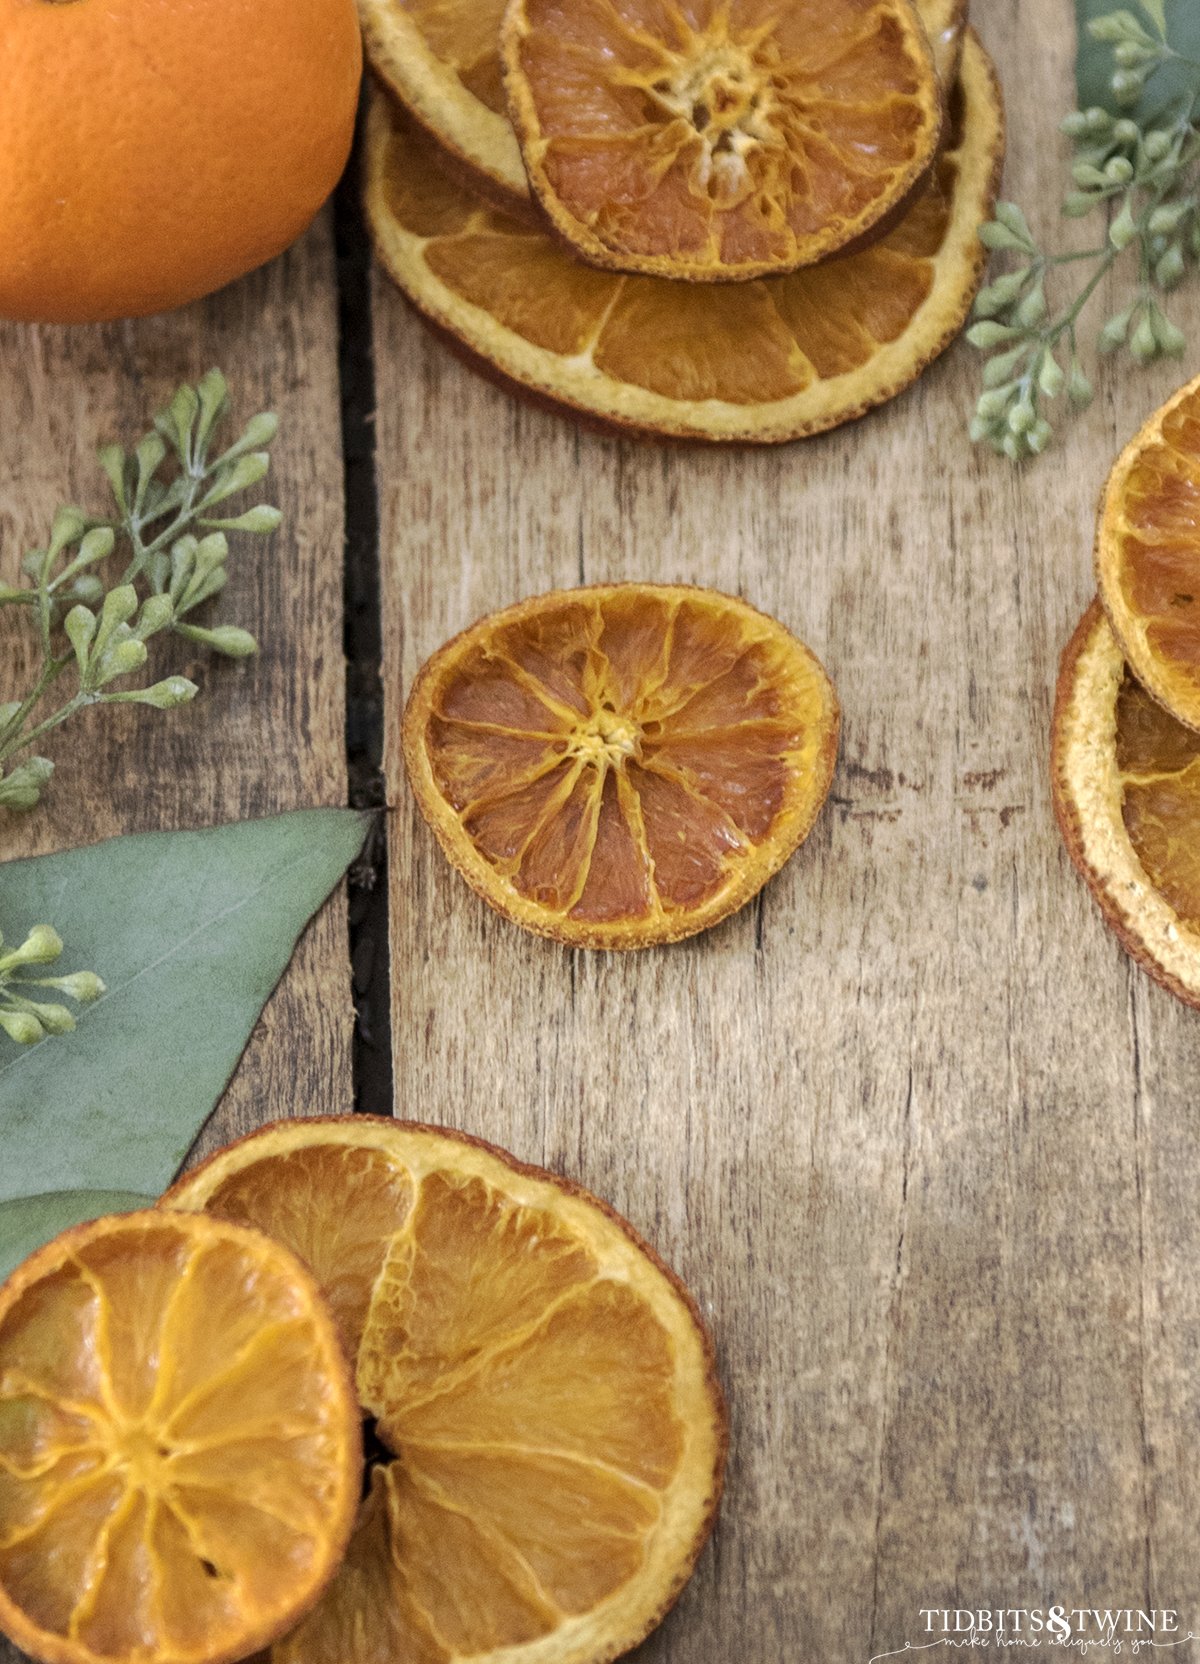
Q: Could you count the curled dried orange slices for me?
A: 8